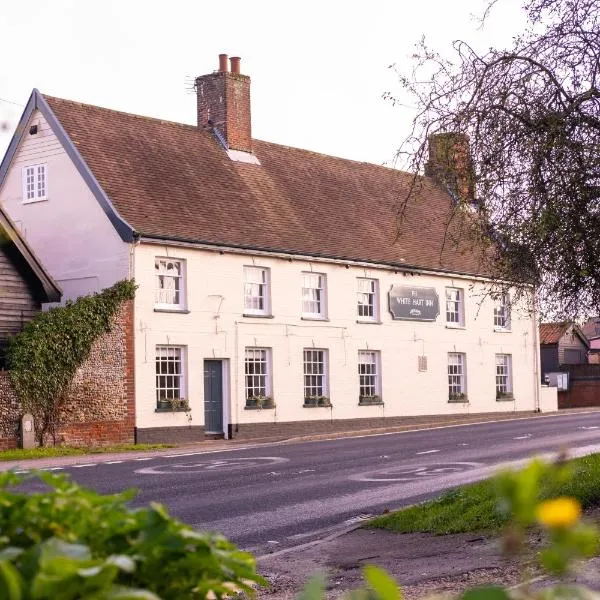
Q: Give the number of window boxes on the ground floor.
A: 6